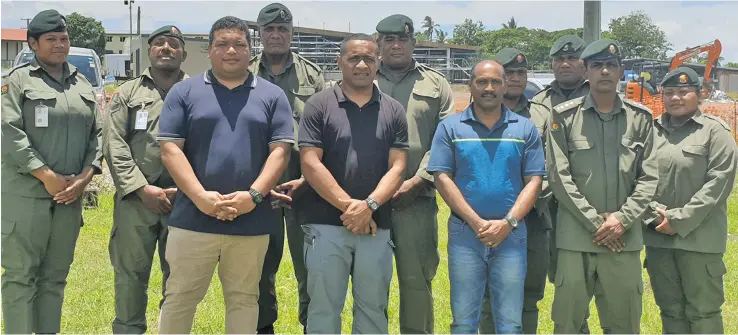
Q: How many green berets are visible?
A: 8